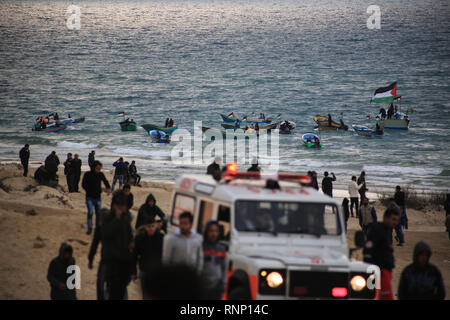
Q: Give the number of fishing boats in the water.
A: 13